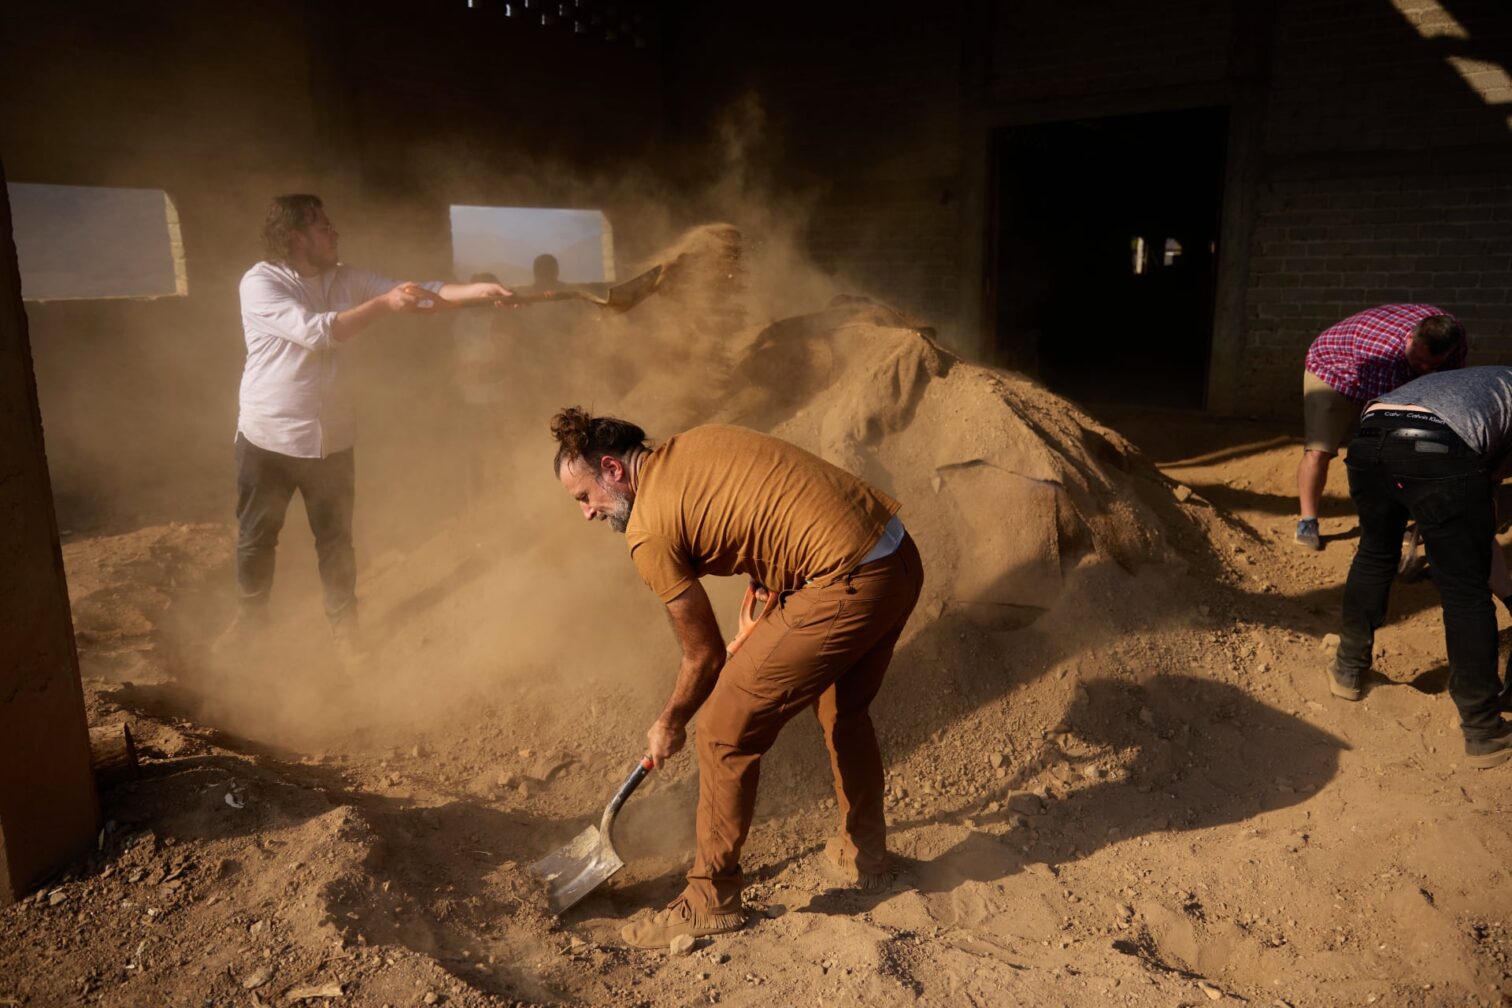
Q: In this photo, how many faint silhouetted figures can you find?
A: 2